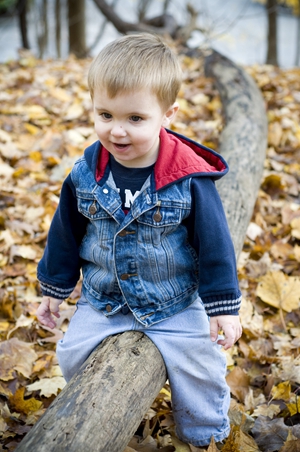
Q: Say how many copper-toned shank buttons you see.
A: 5